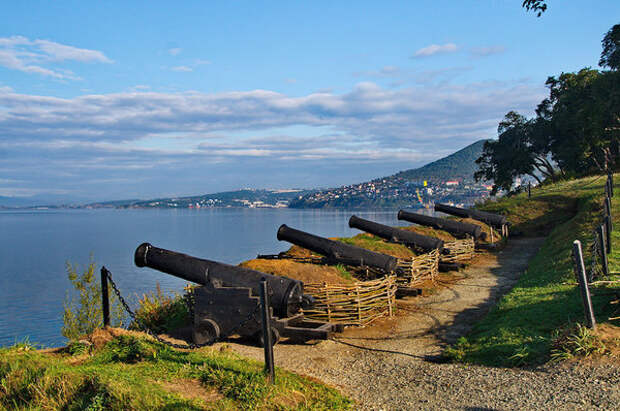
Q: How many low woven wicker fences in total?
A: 3